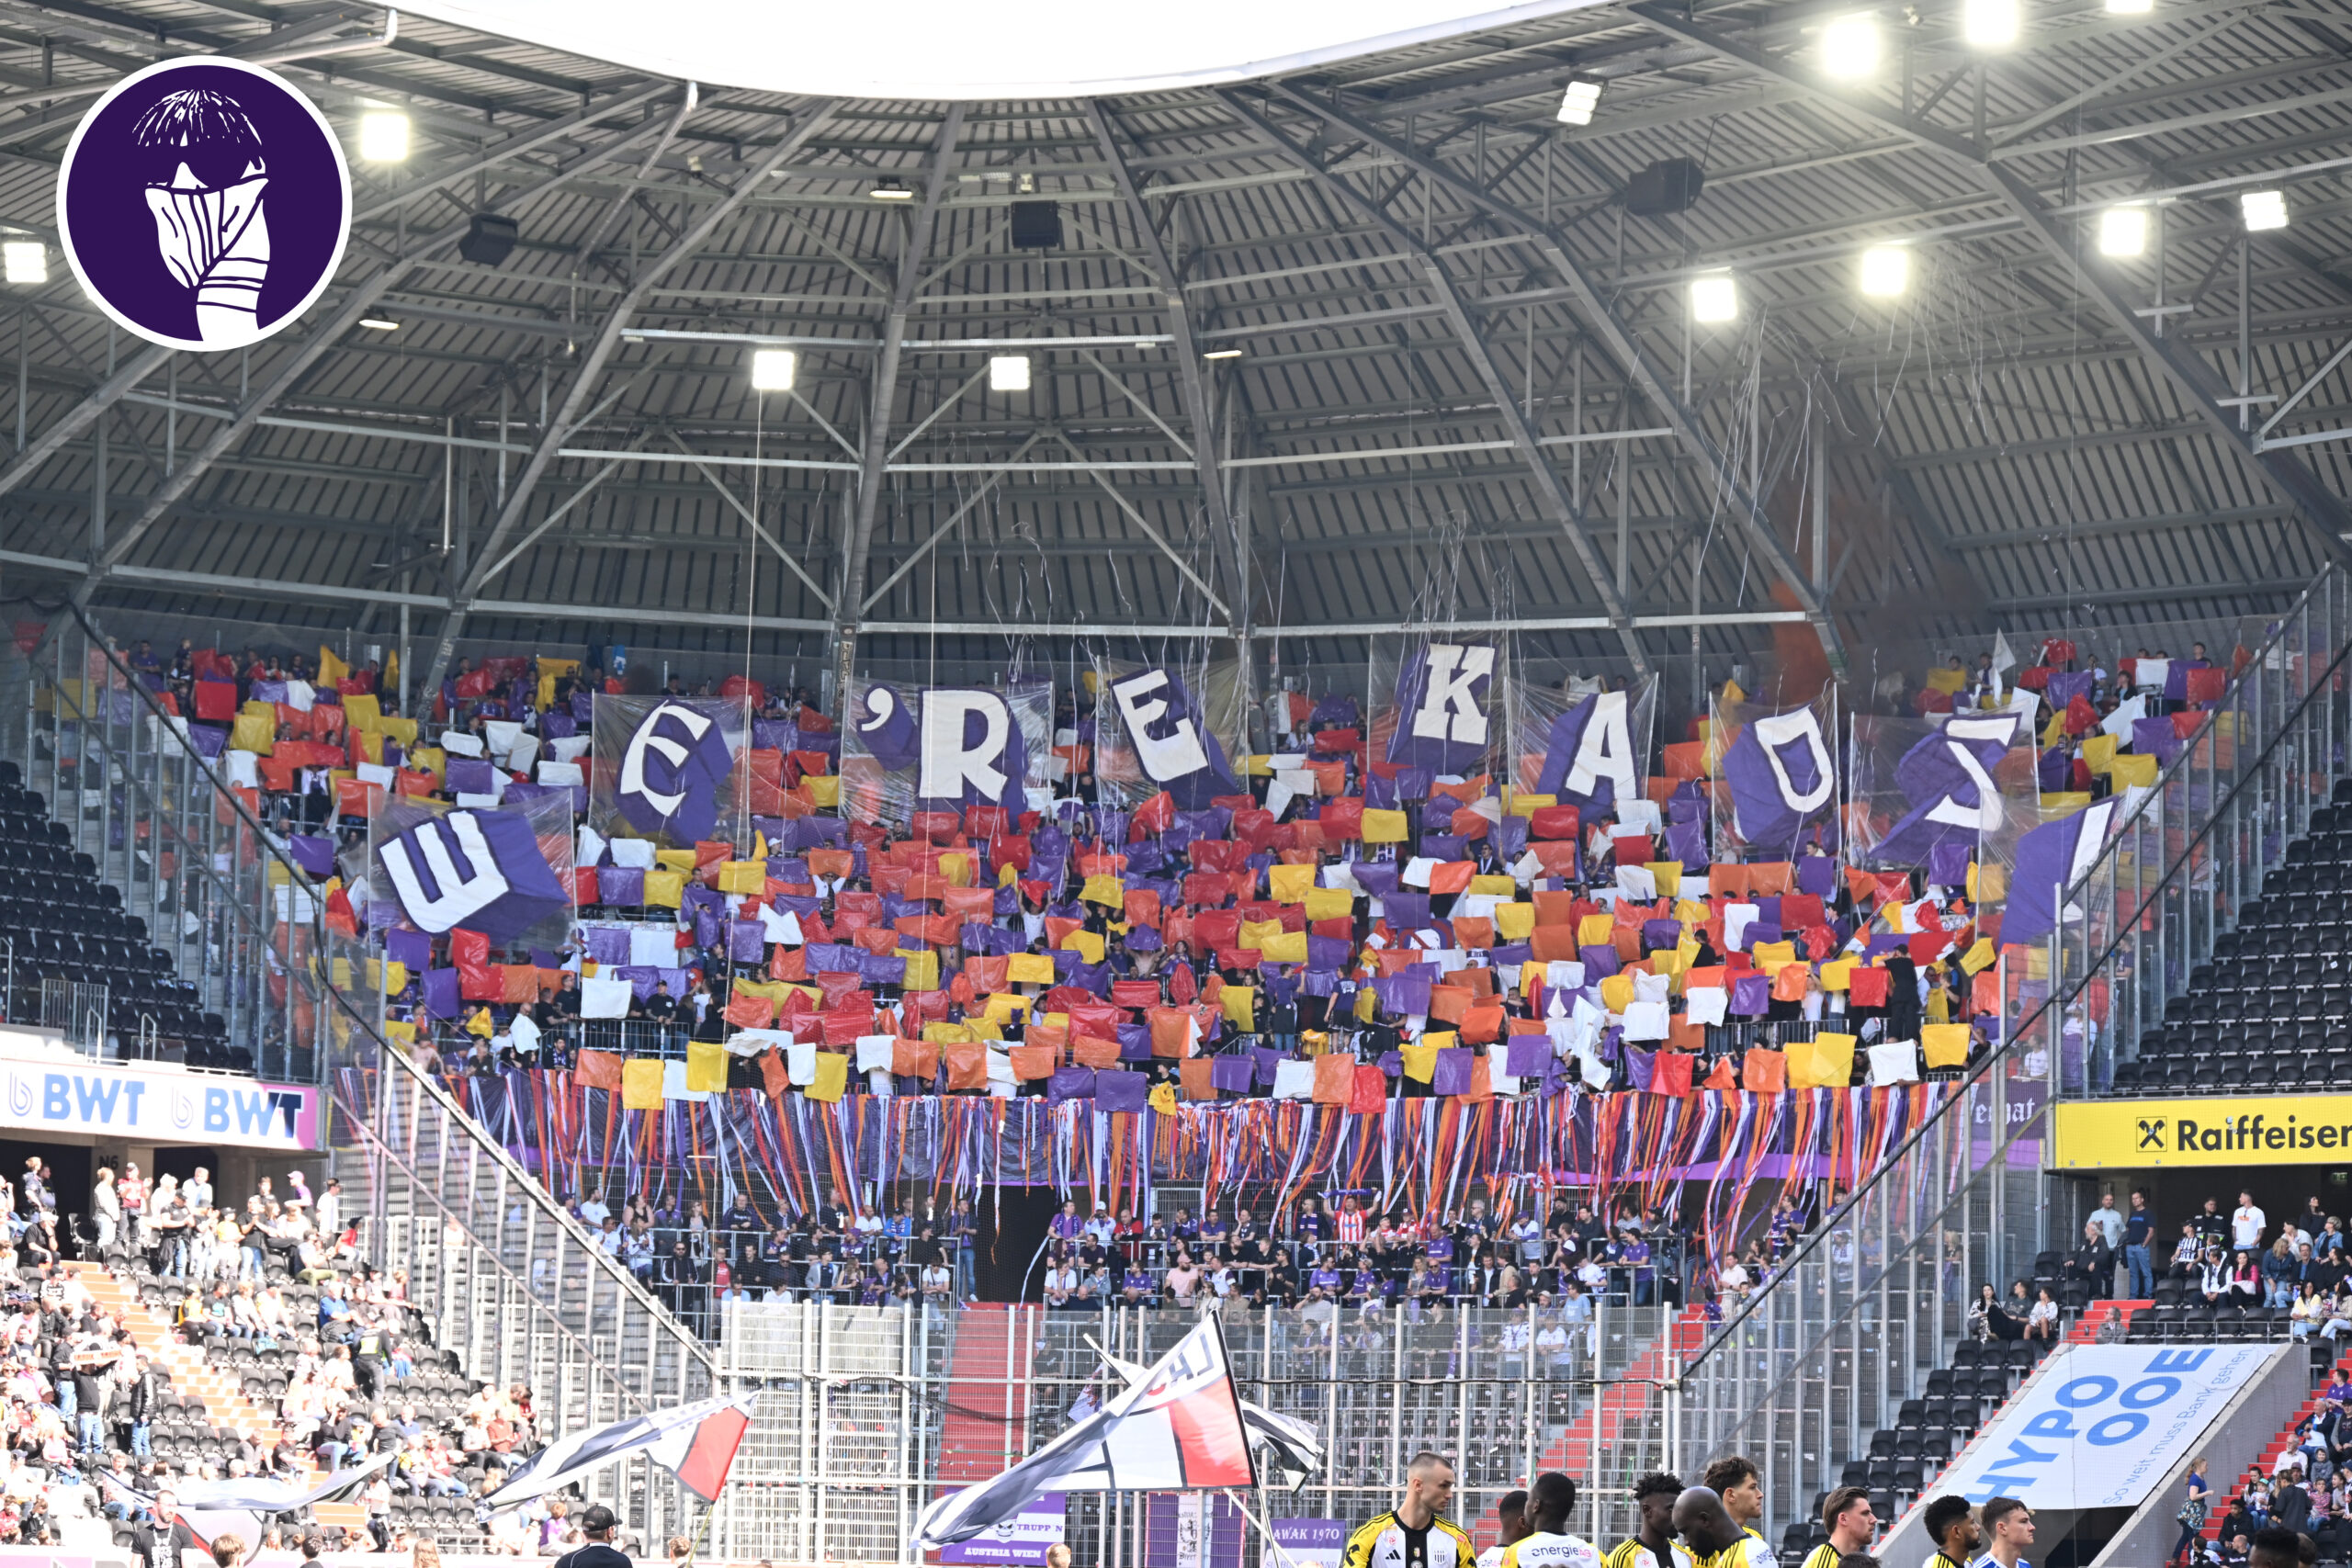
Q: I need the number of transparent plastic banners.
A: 9